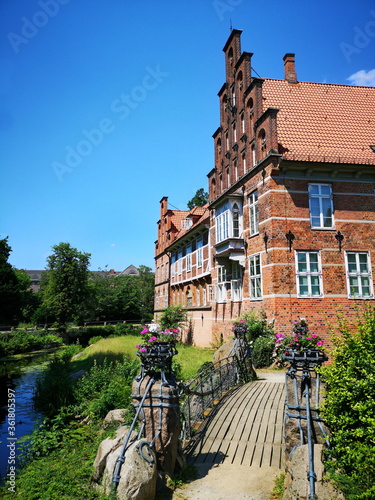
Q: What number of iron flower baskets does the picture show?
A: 4